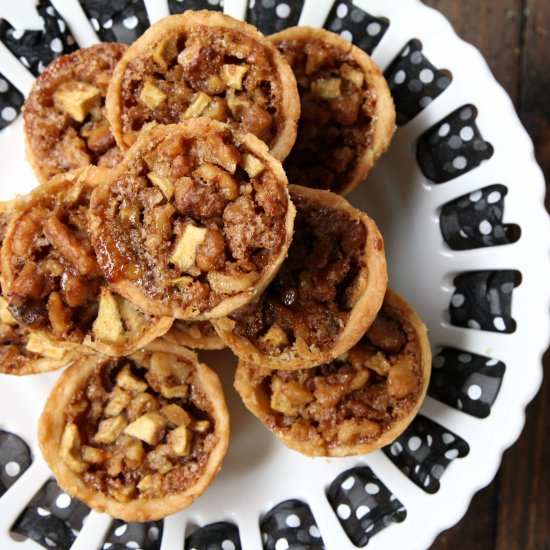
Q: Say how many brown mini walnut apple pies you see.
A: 10